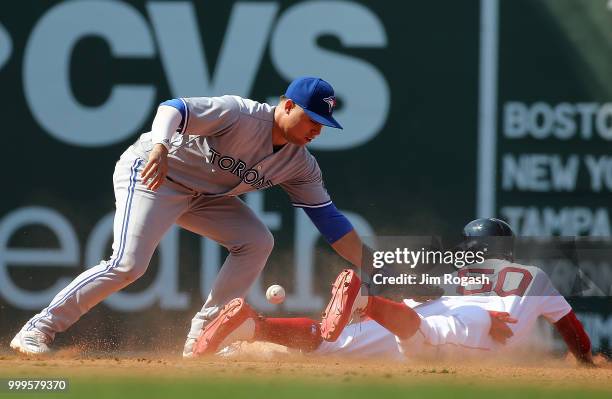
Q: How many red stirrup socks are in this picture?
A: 2